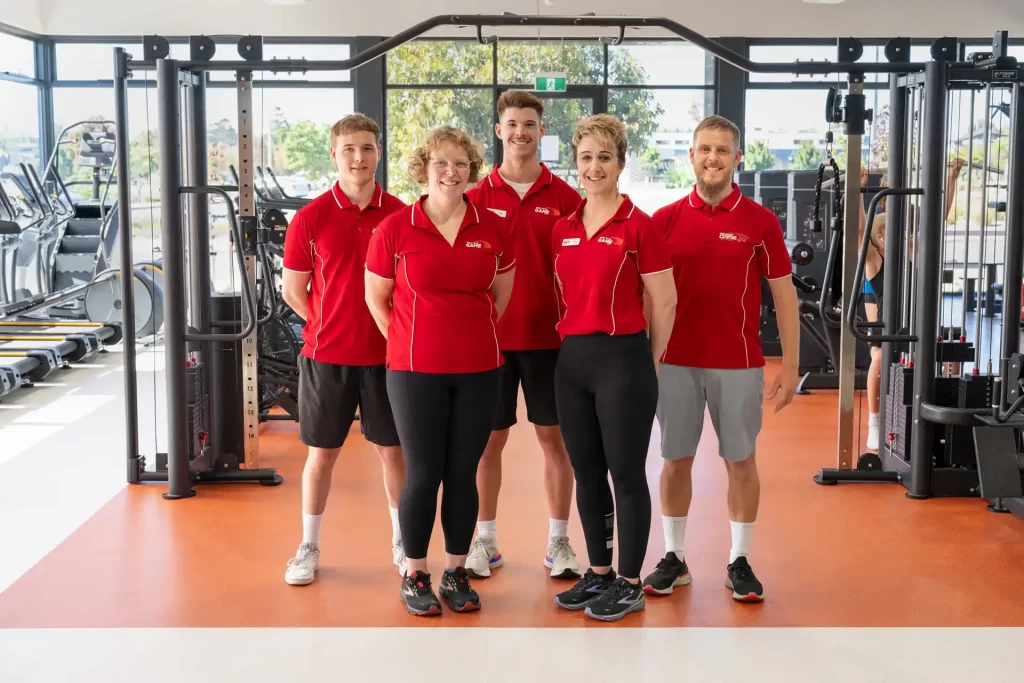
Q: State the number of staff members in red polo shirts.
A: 5